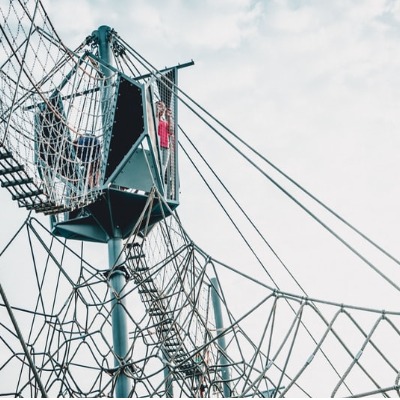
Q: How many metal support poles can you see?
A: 3